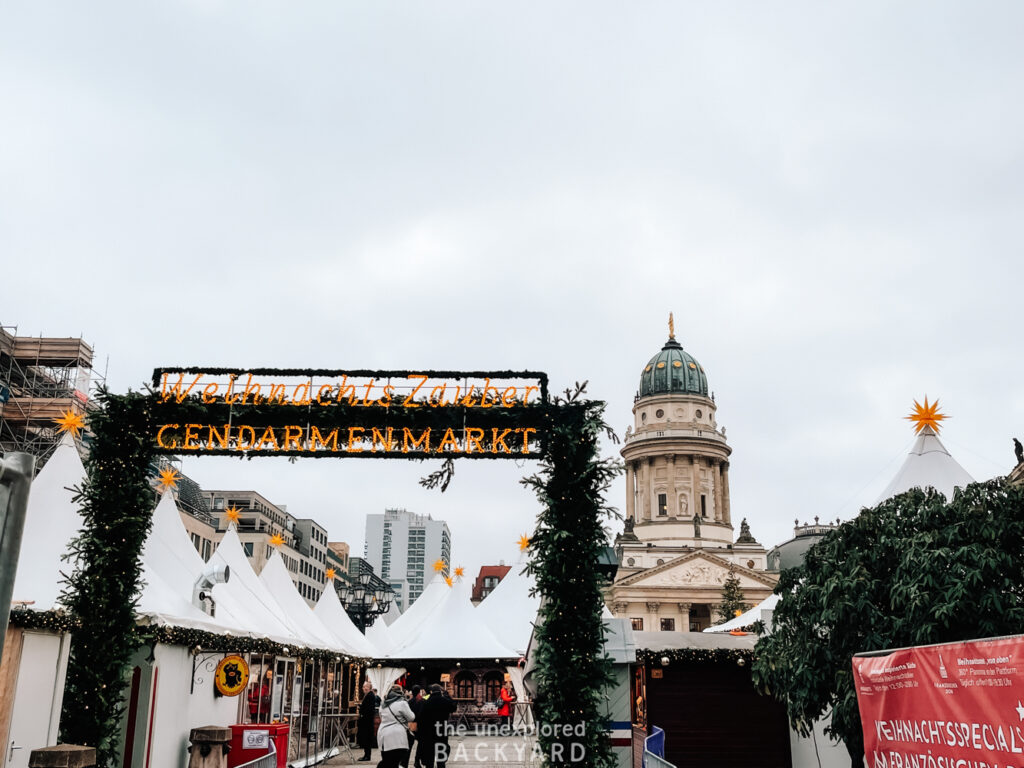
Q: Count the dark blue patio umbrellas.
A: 0